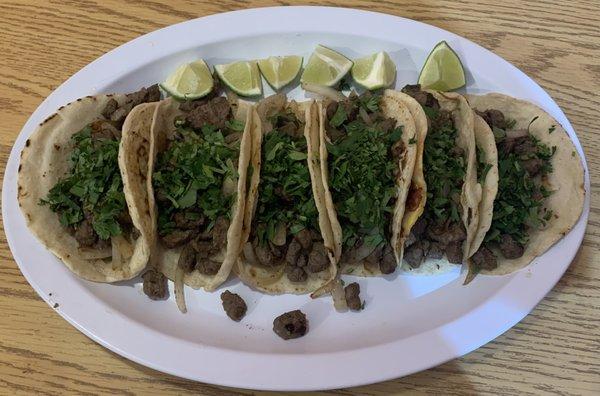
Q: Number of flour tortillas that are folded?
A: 6